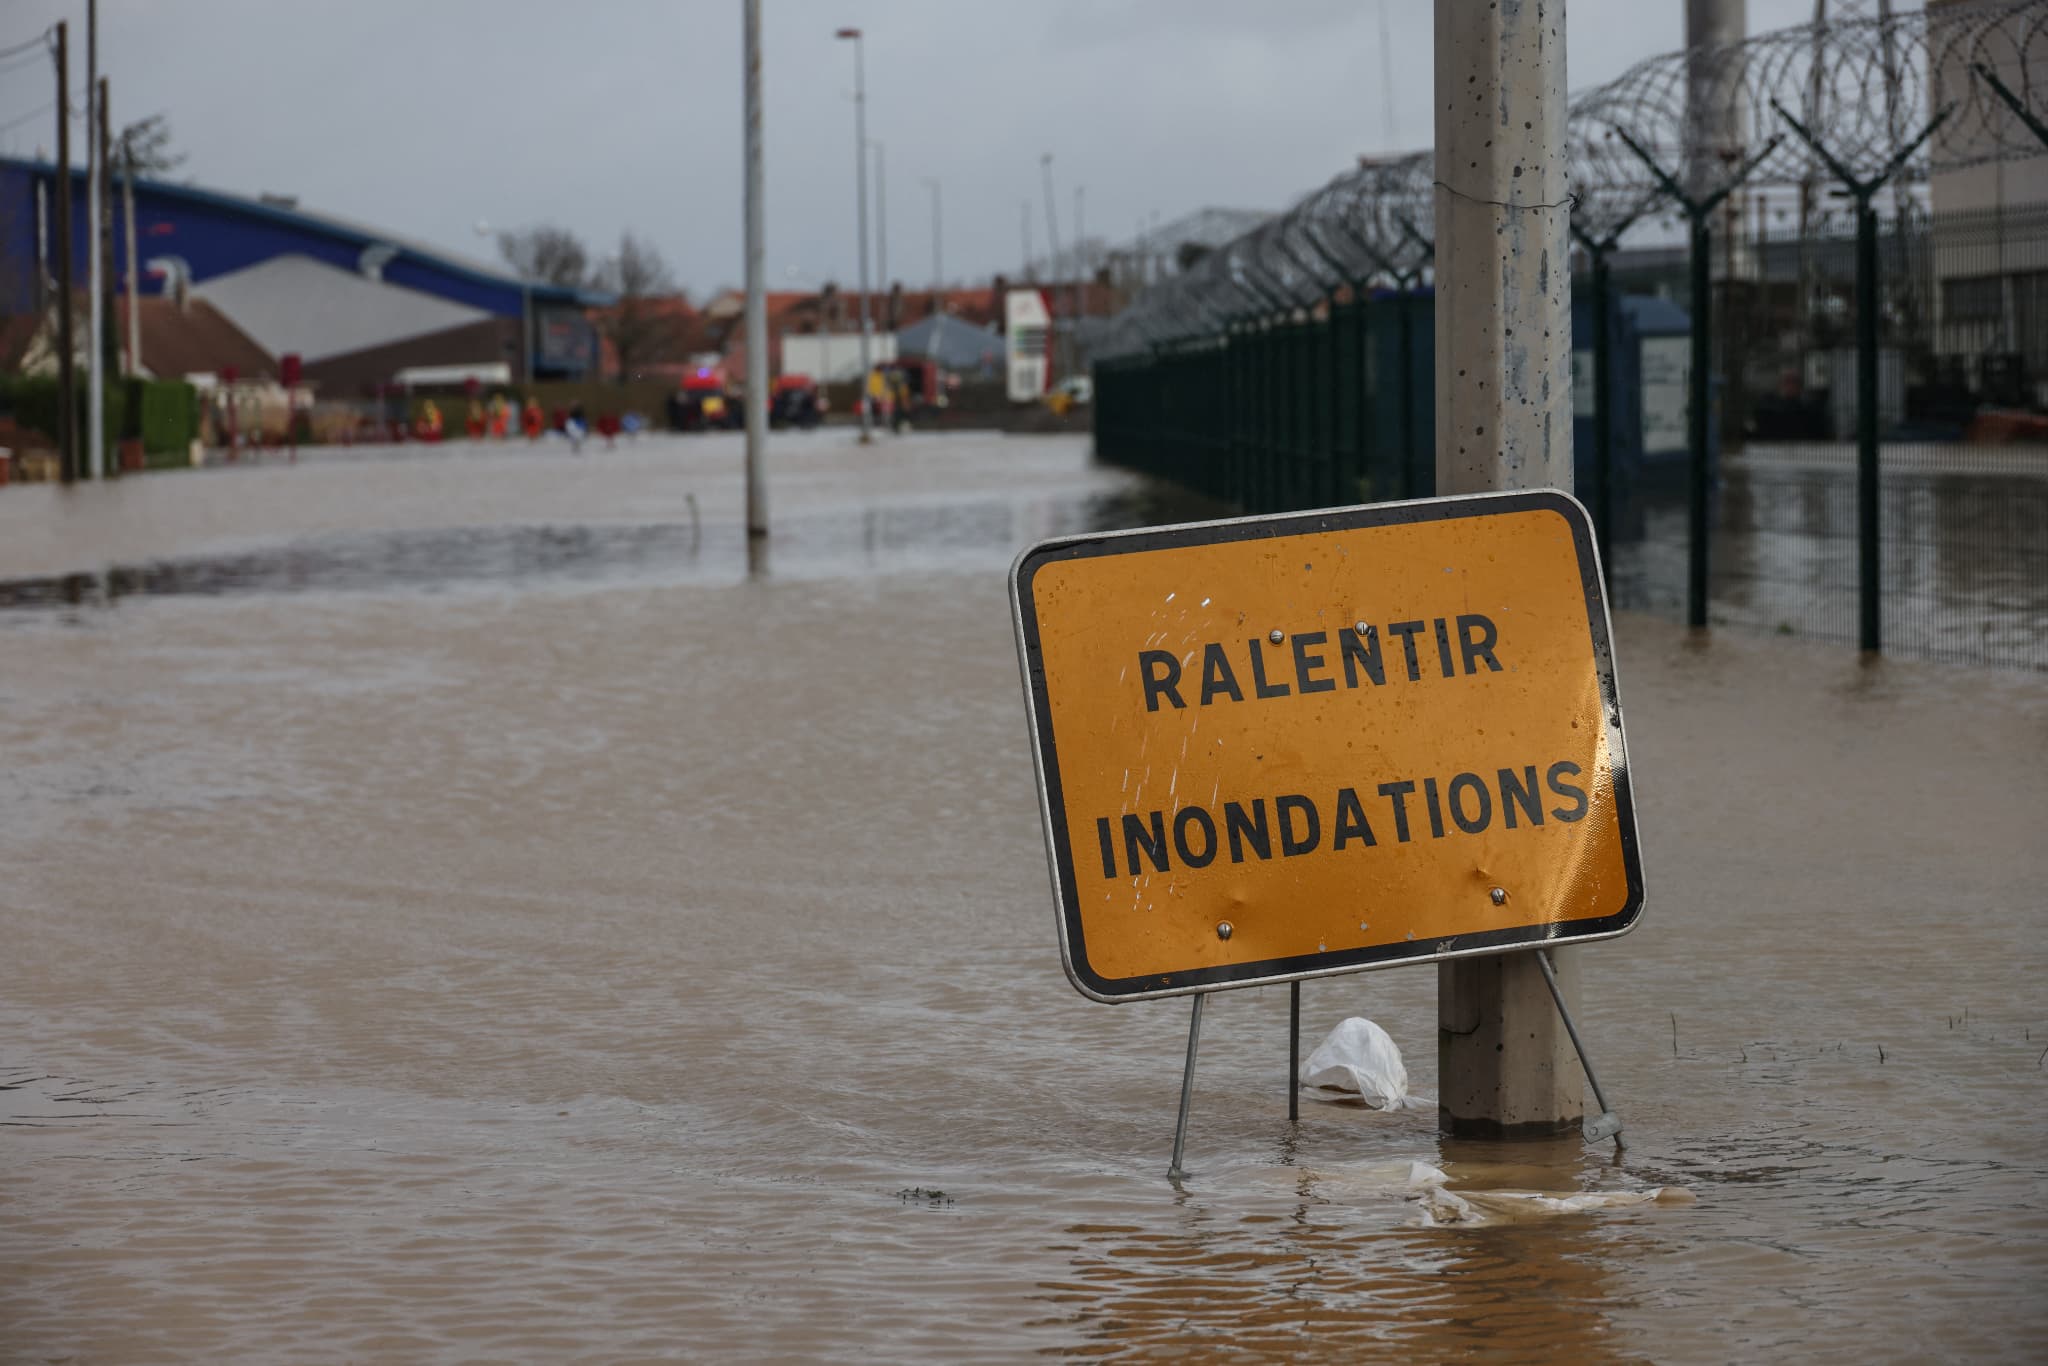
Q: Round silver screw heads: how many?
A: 4